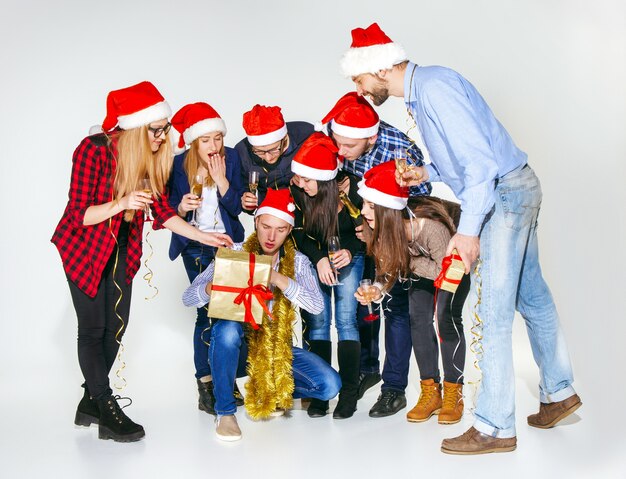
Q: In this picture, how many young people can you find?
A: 8